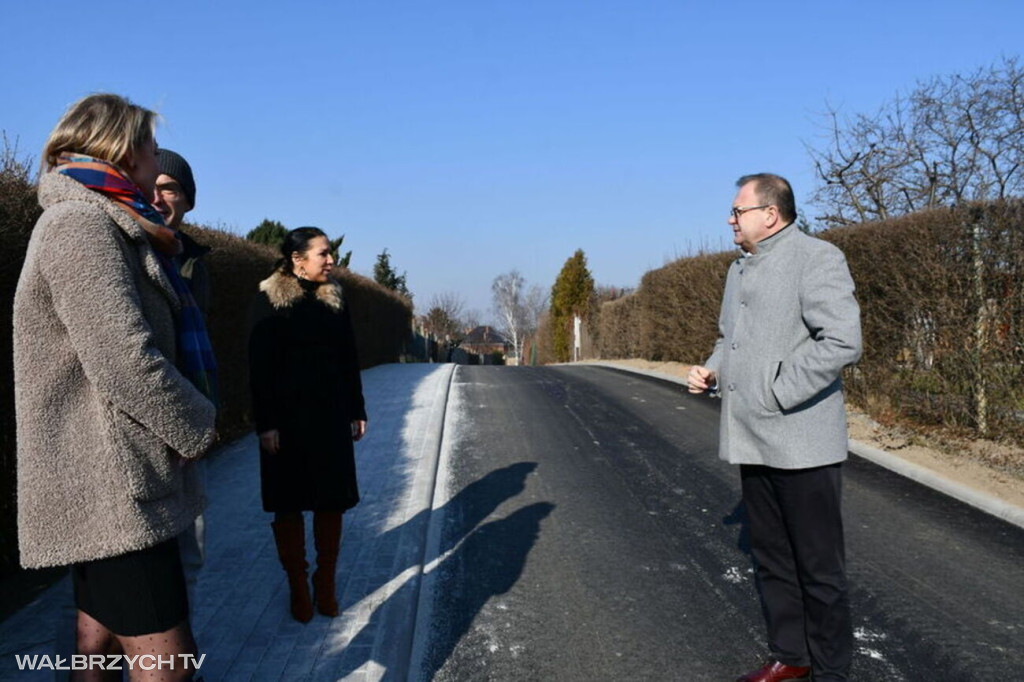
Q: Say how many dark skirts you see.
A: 1